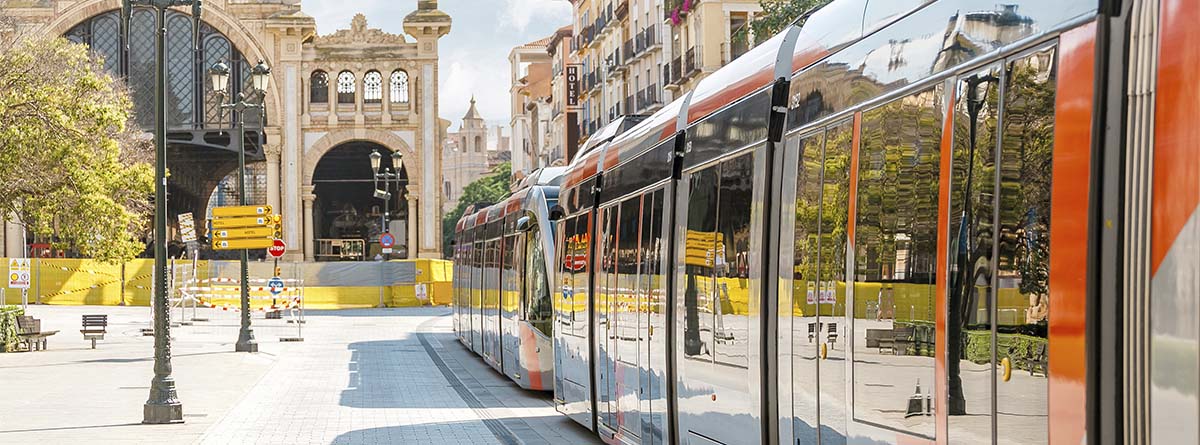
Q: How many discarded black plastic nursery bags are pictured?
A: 0